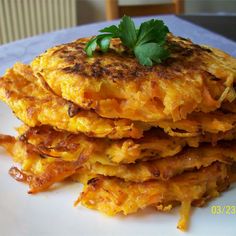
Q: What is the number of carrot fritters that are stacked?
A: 5